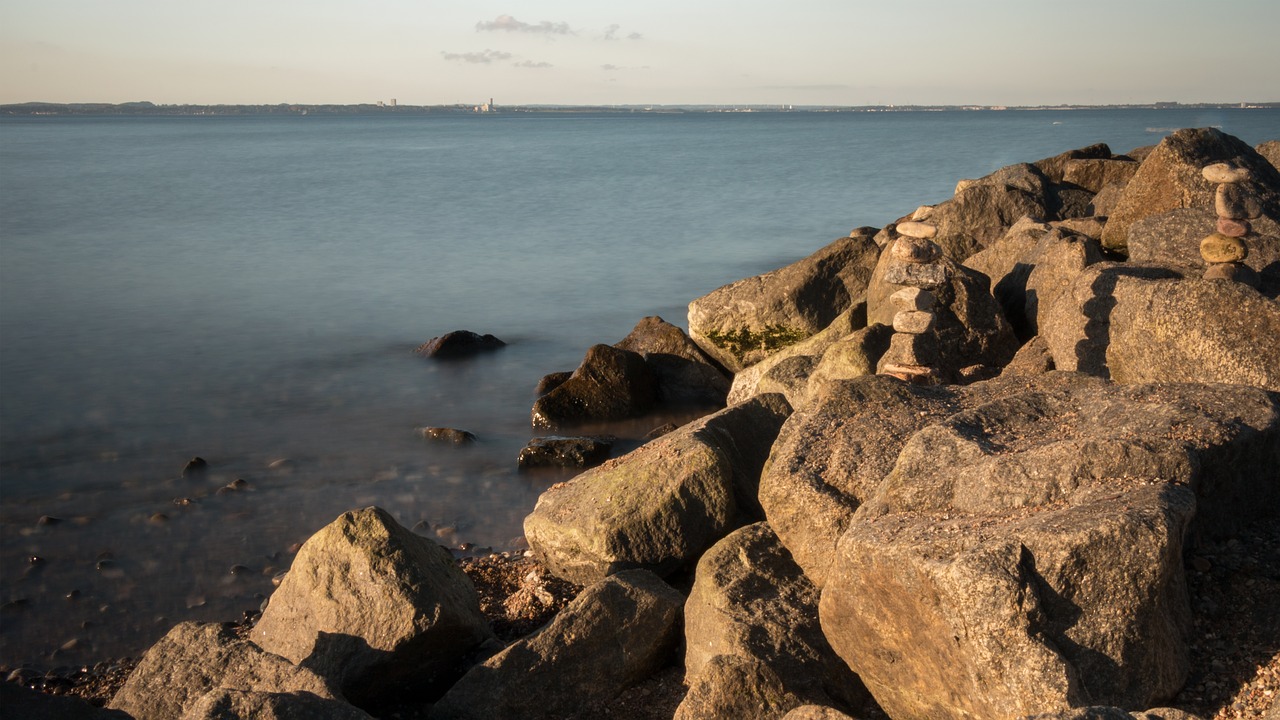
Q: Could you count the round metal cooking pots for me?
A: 0